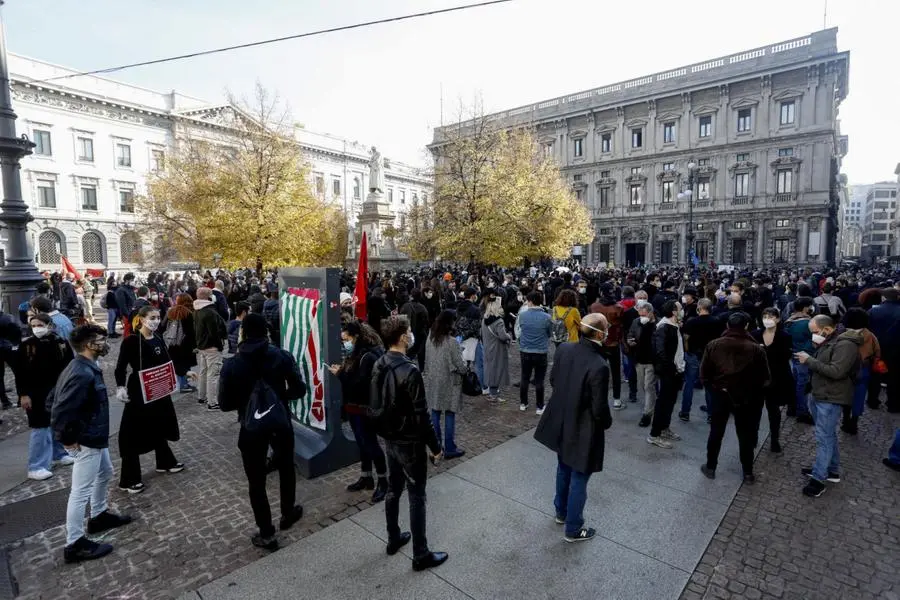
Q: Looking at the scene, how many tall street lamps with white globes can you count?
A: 1